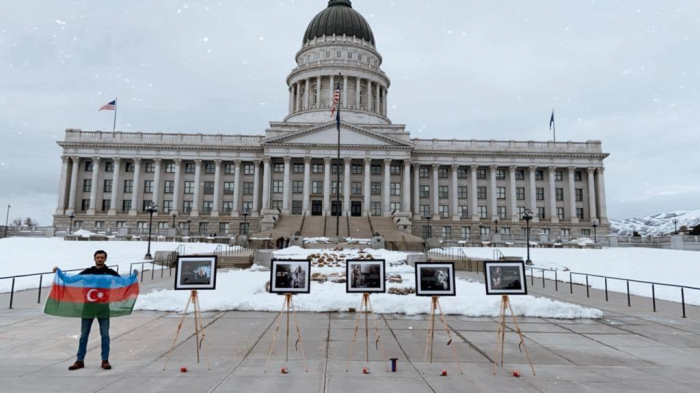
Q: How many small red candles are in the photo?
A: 5